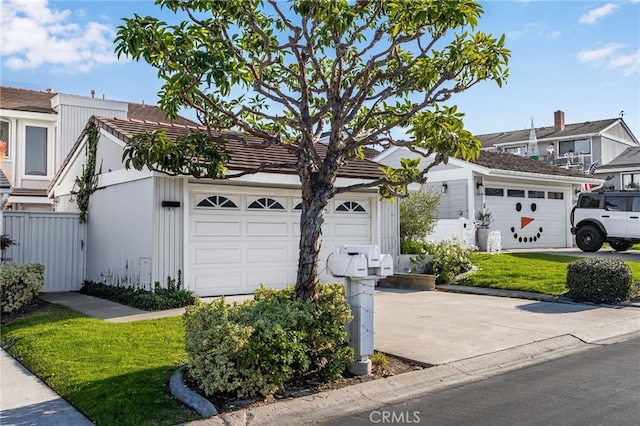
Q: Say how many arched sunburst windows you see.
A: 4